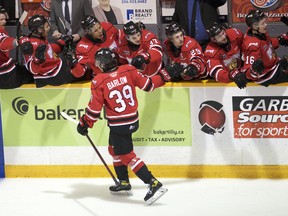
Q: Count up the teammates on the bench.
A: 7